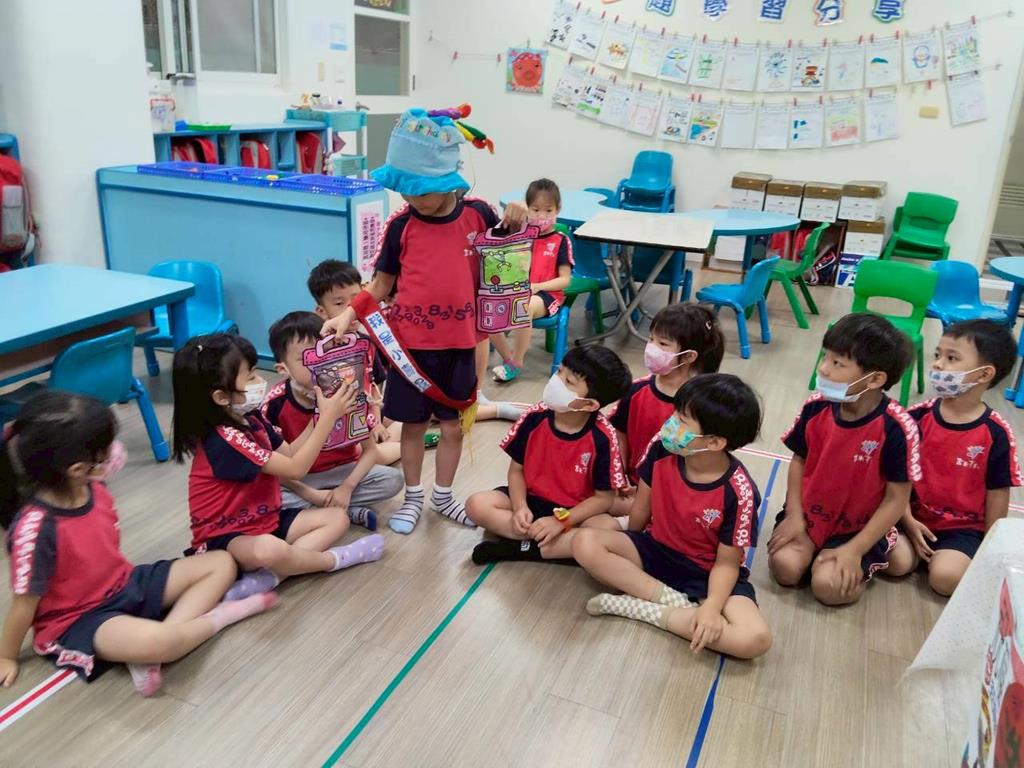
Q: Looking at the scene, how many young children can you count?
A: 11